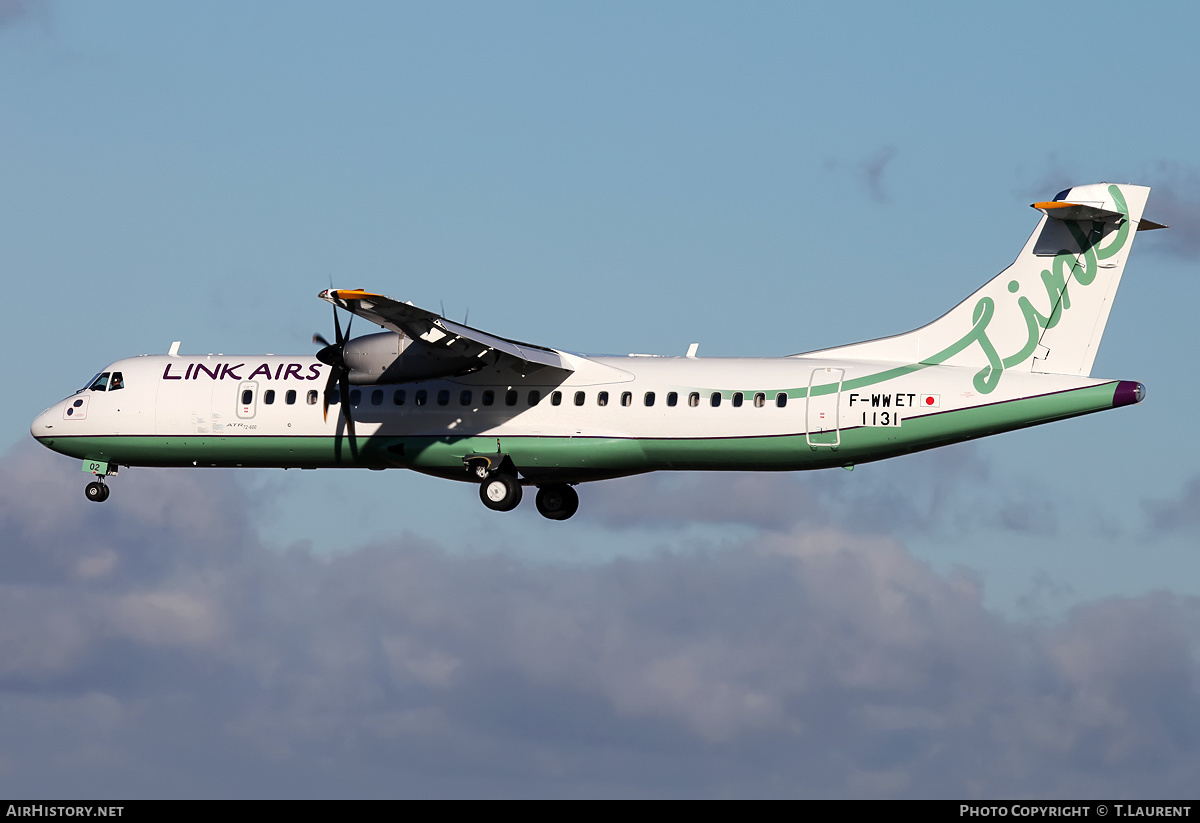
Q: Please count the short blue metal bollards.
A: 0